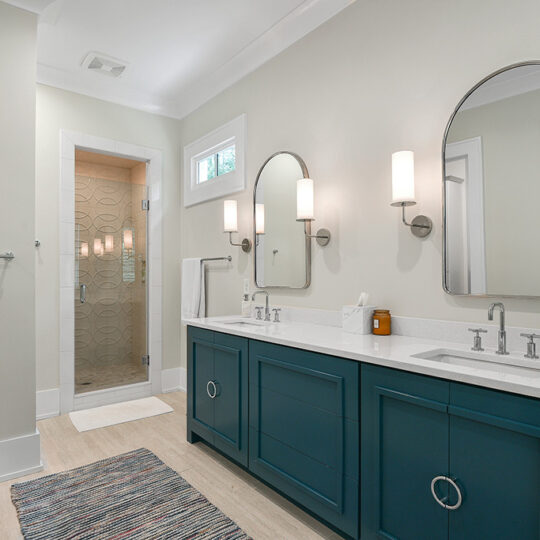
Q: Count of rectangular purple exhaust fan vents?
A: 0